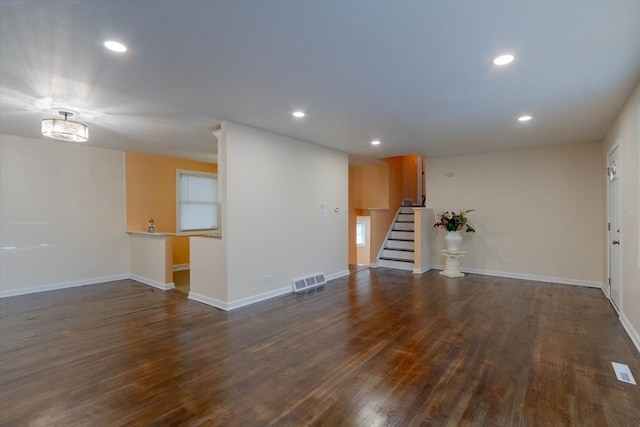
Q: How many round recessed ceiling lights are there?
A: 5